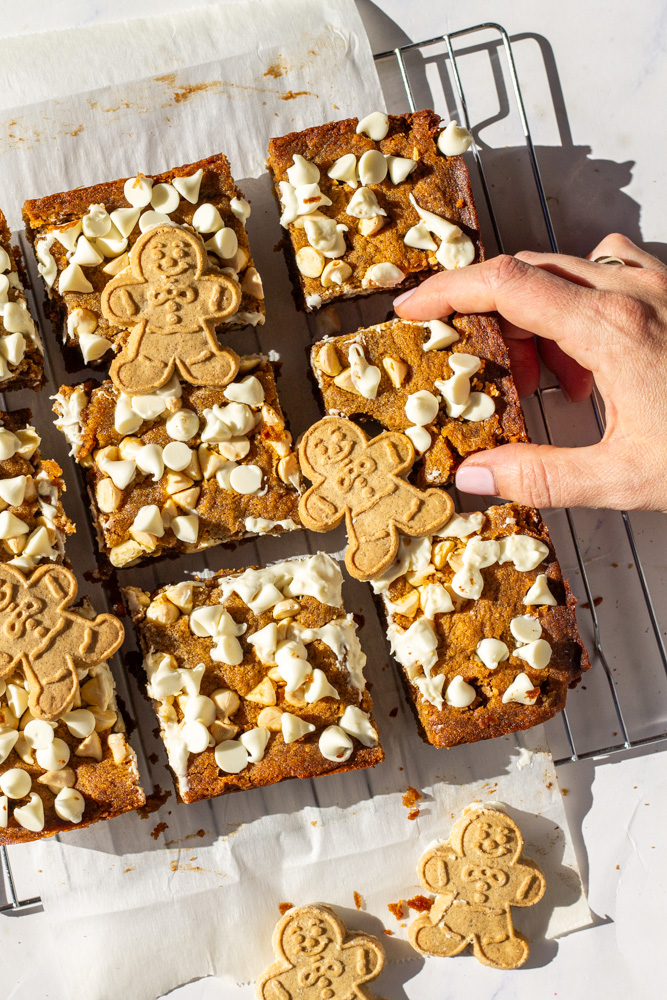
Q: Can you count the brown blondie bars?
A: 9